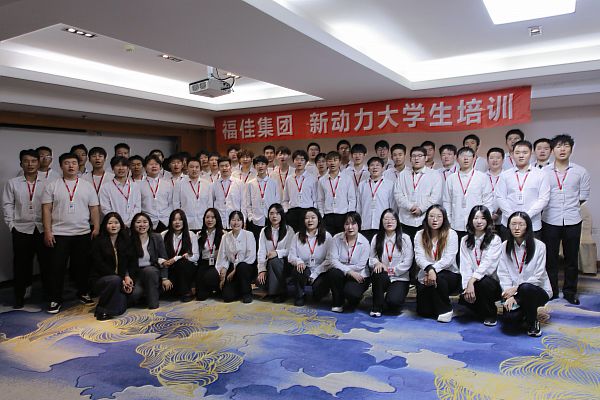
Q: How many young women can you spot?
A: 12